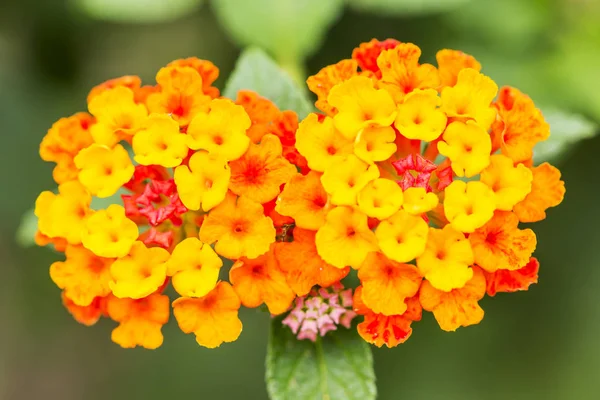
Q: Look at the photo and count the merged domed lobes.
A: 2